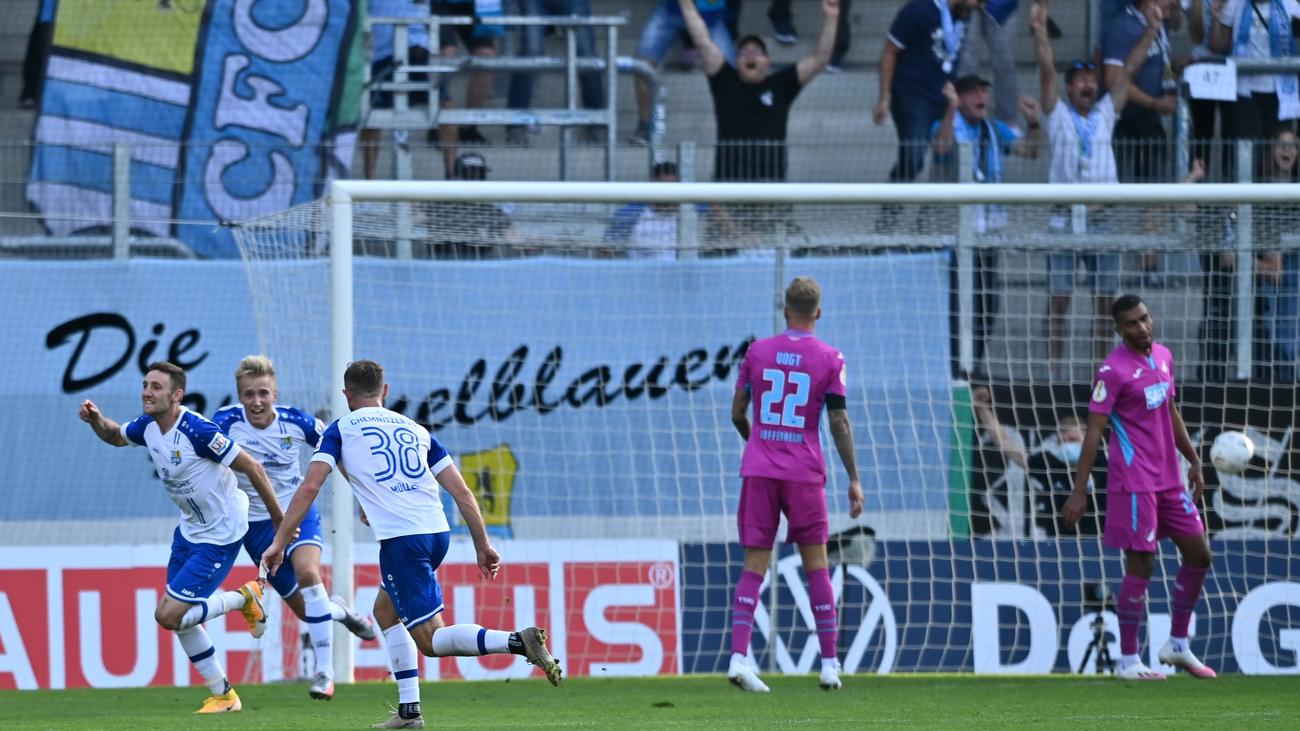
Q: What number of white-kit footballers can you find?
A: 3